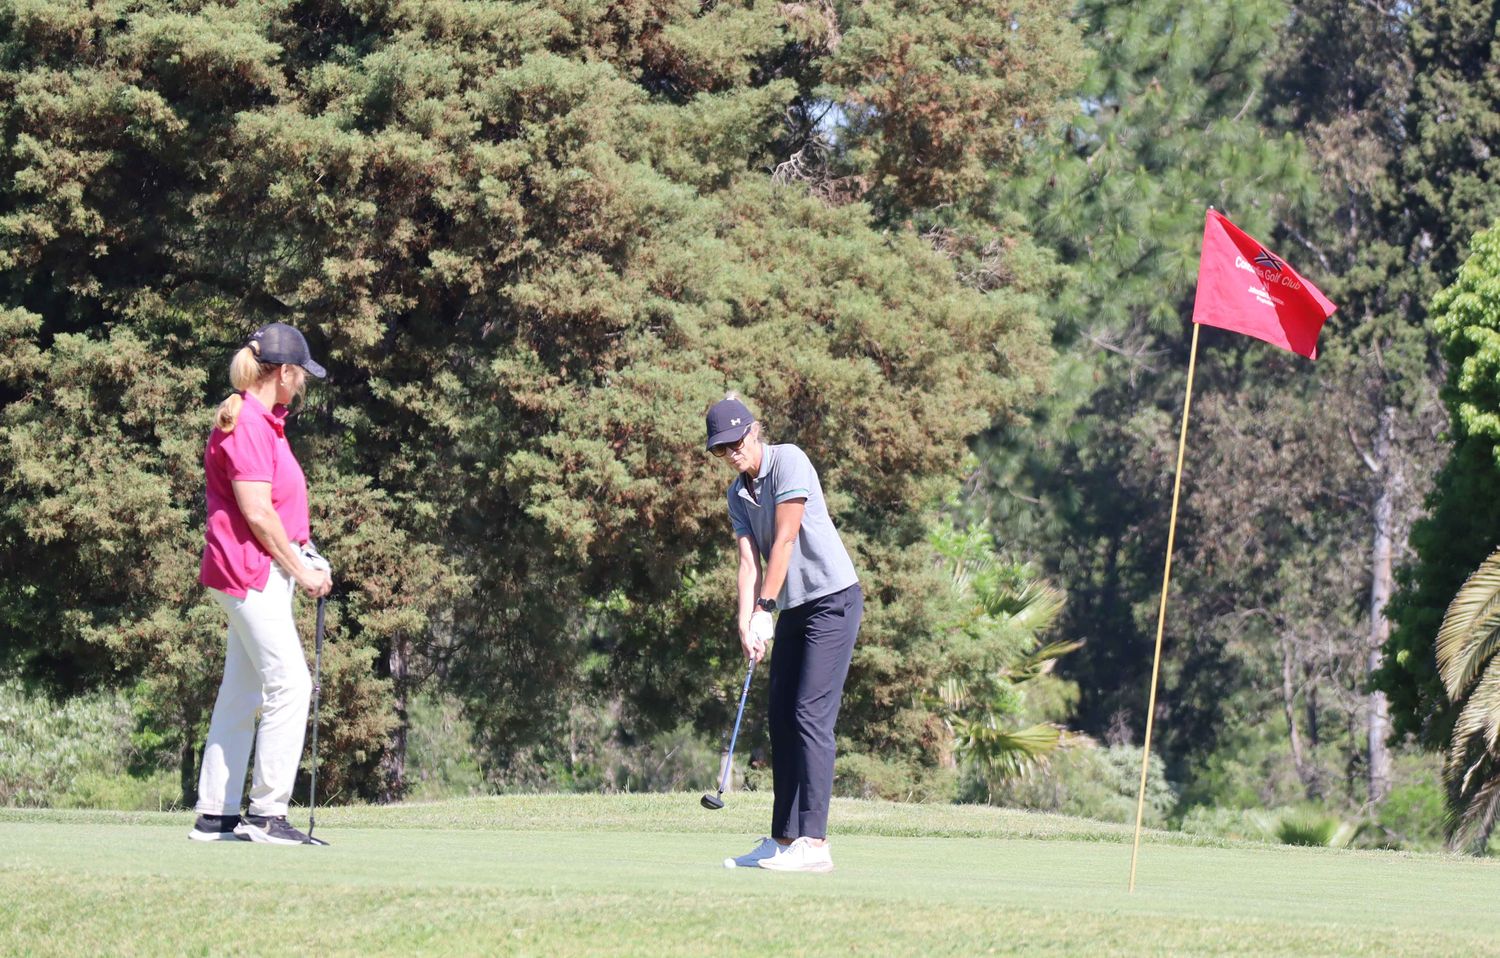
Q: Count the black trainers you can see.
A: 2